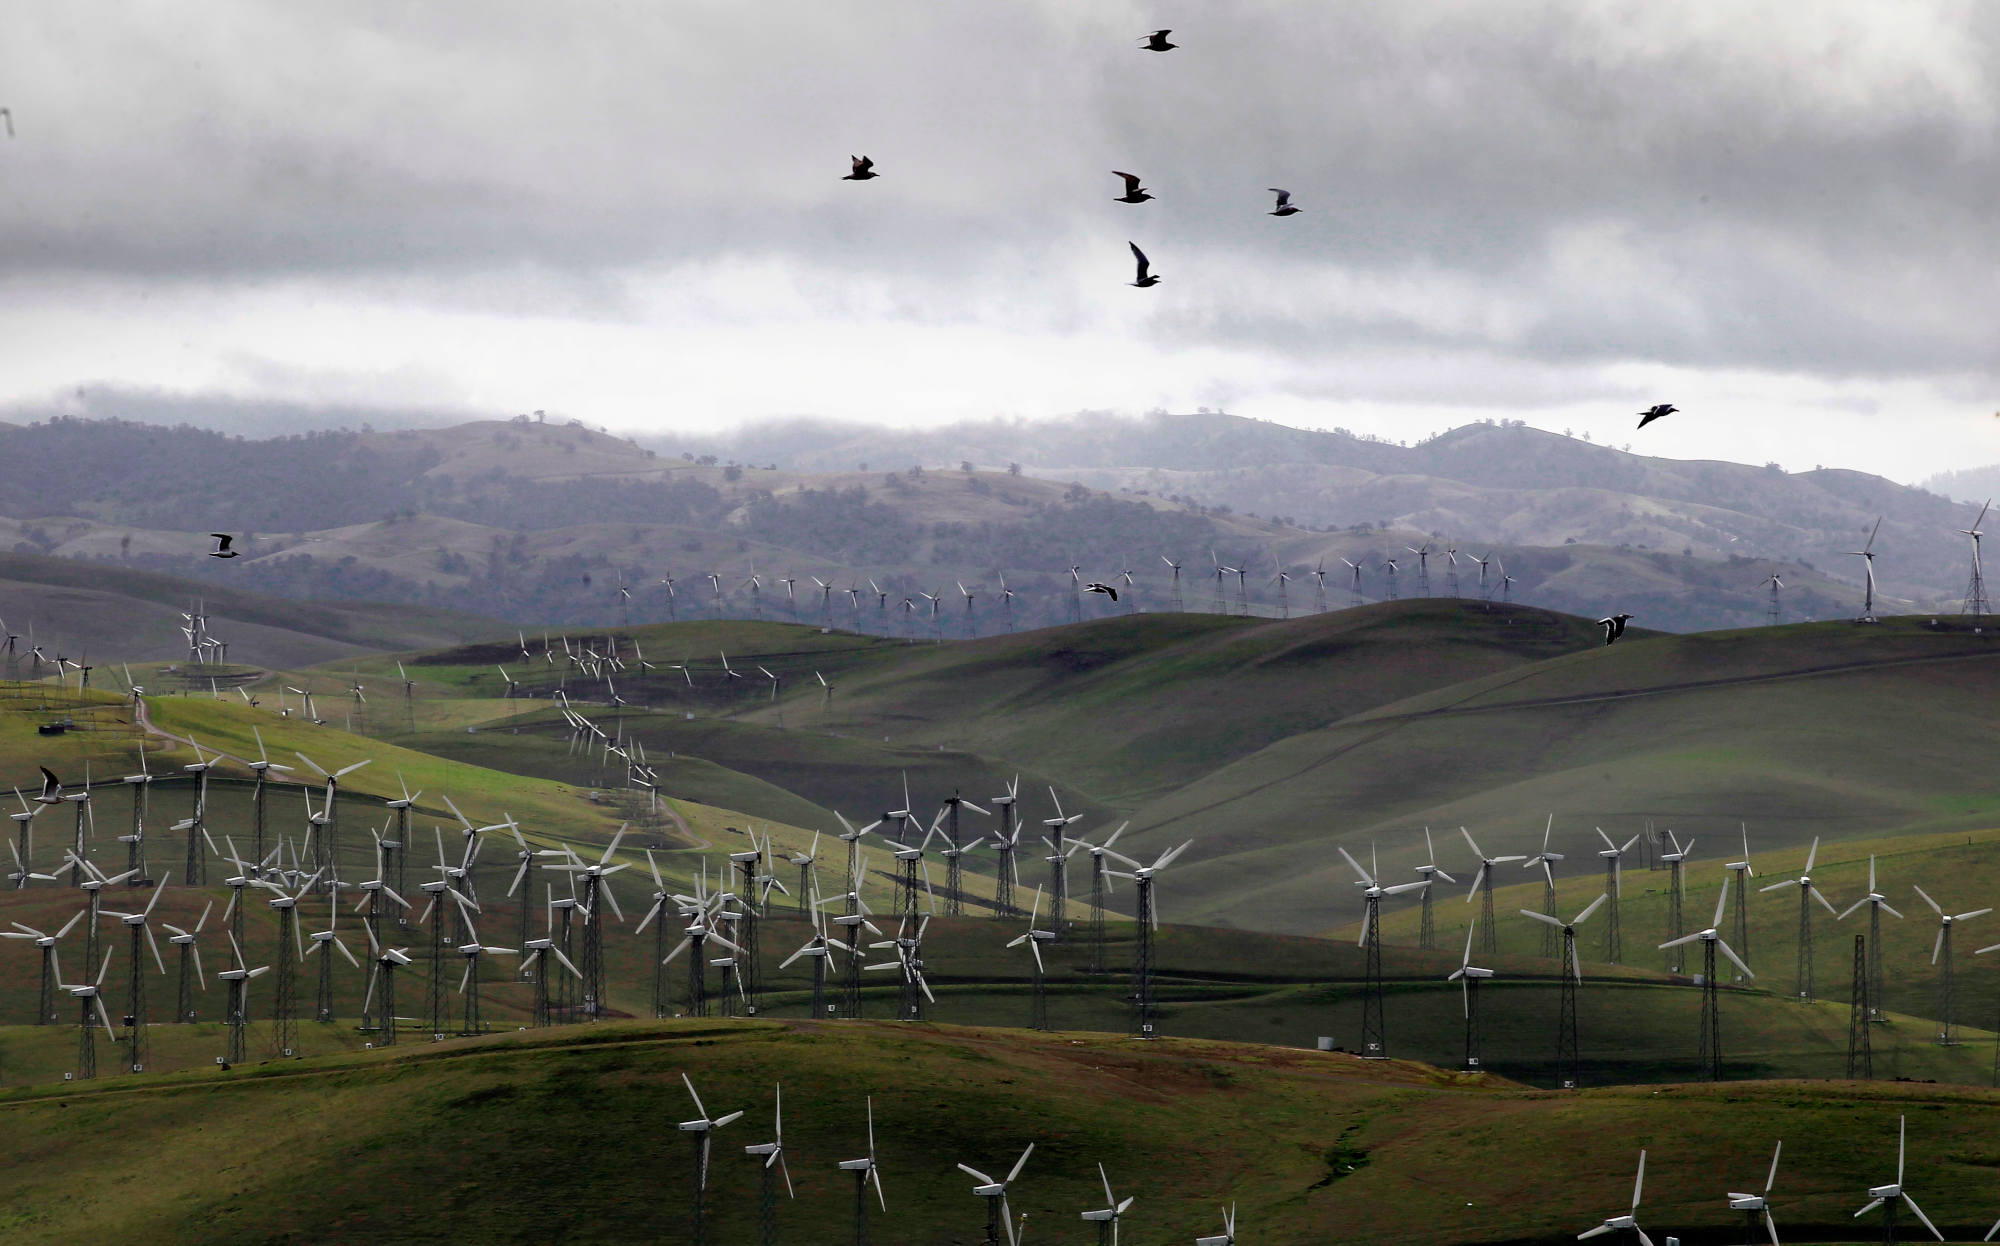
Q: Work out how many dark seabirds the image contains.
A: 10